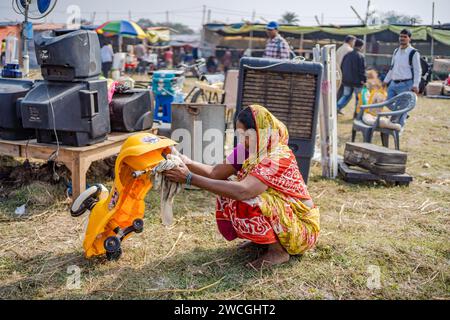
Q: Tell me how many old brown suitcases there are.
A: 1